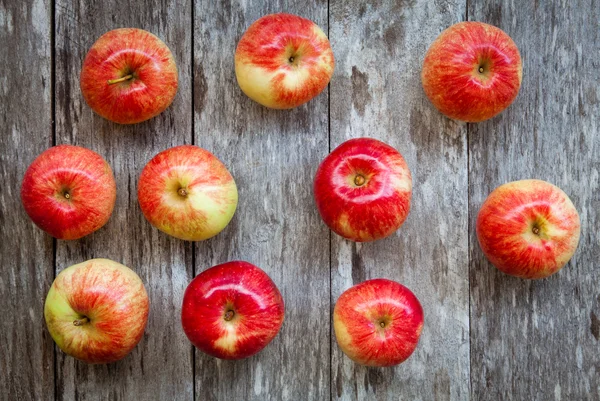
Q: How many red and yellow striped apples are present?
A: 10